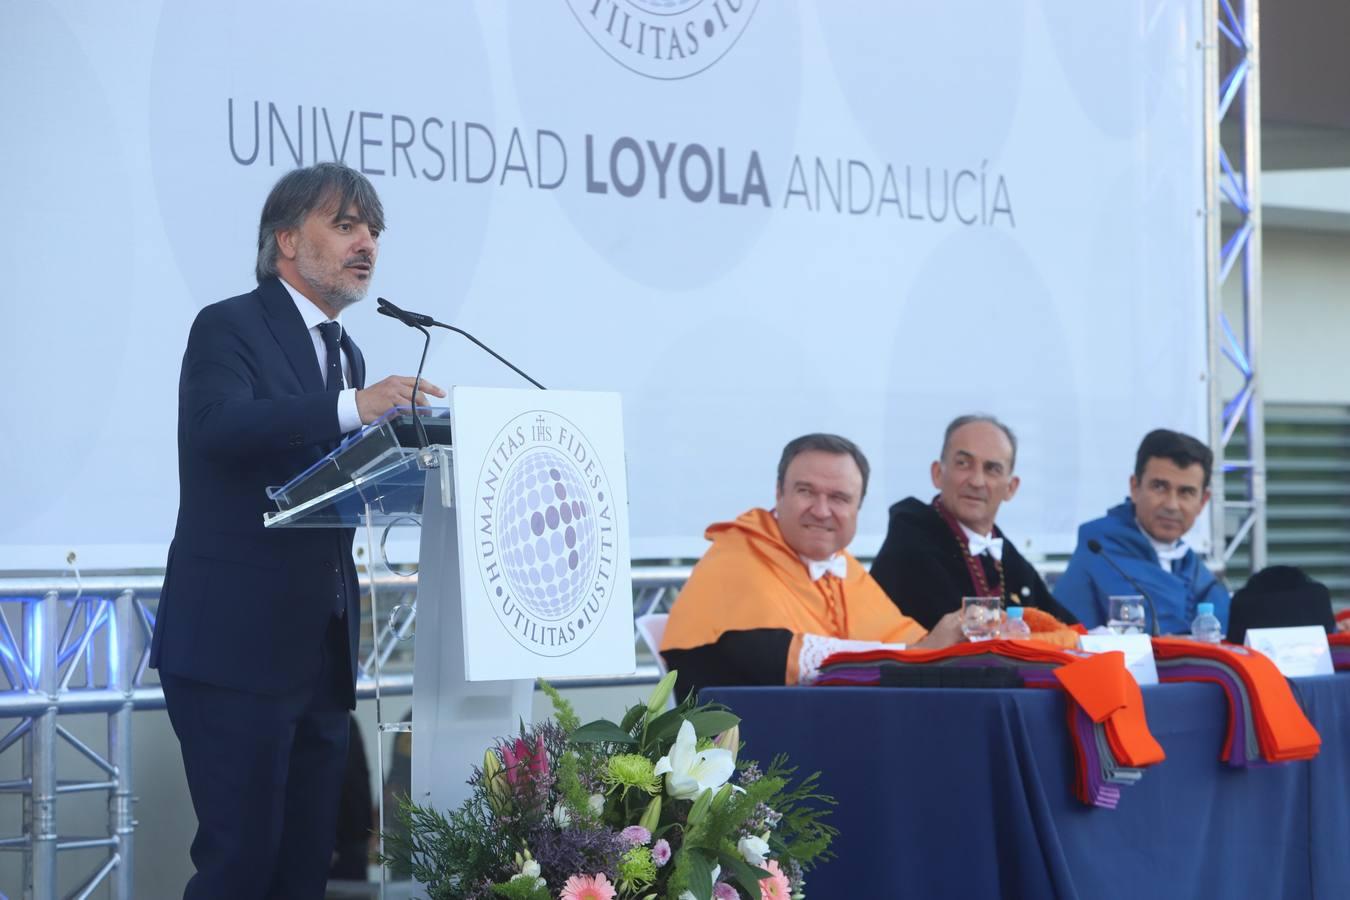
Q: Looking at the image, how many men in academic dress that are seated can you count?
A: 3